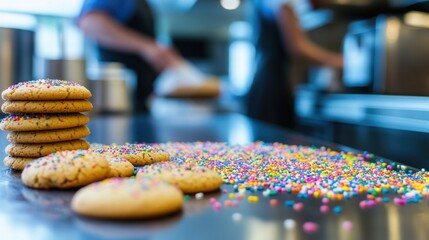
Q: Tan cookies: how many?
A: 11